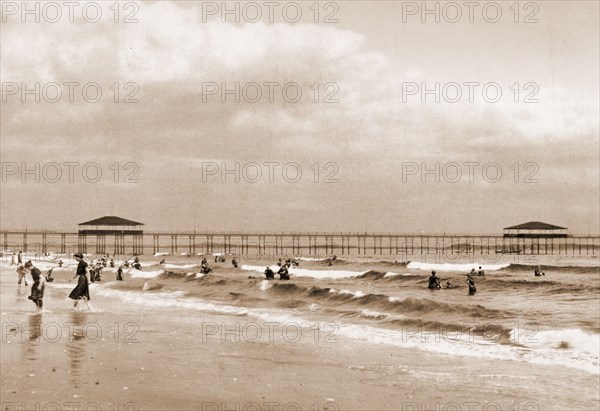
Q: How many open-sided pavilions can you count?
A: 2